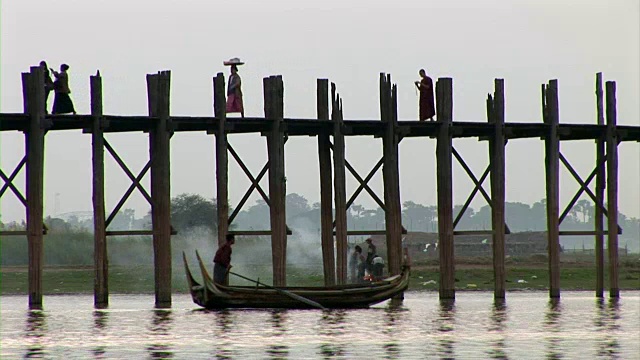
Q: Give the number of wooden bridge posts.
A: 13